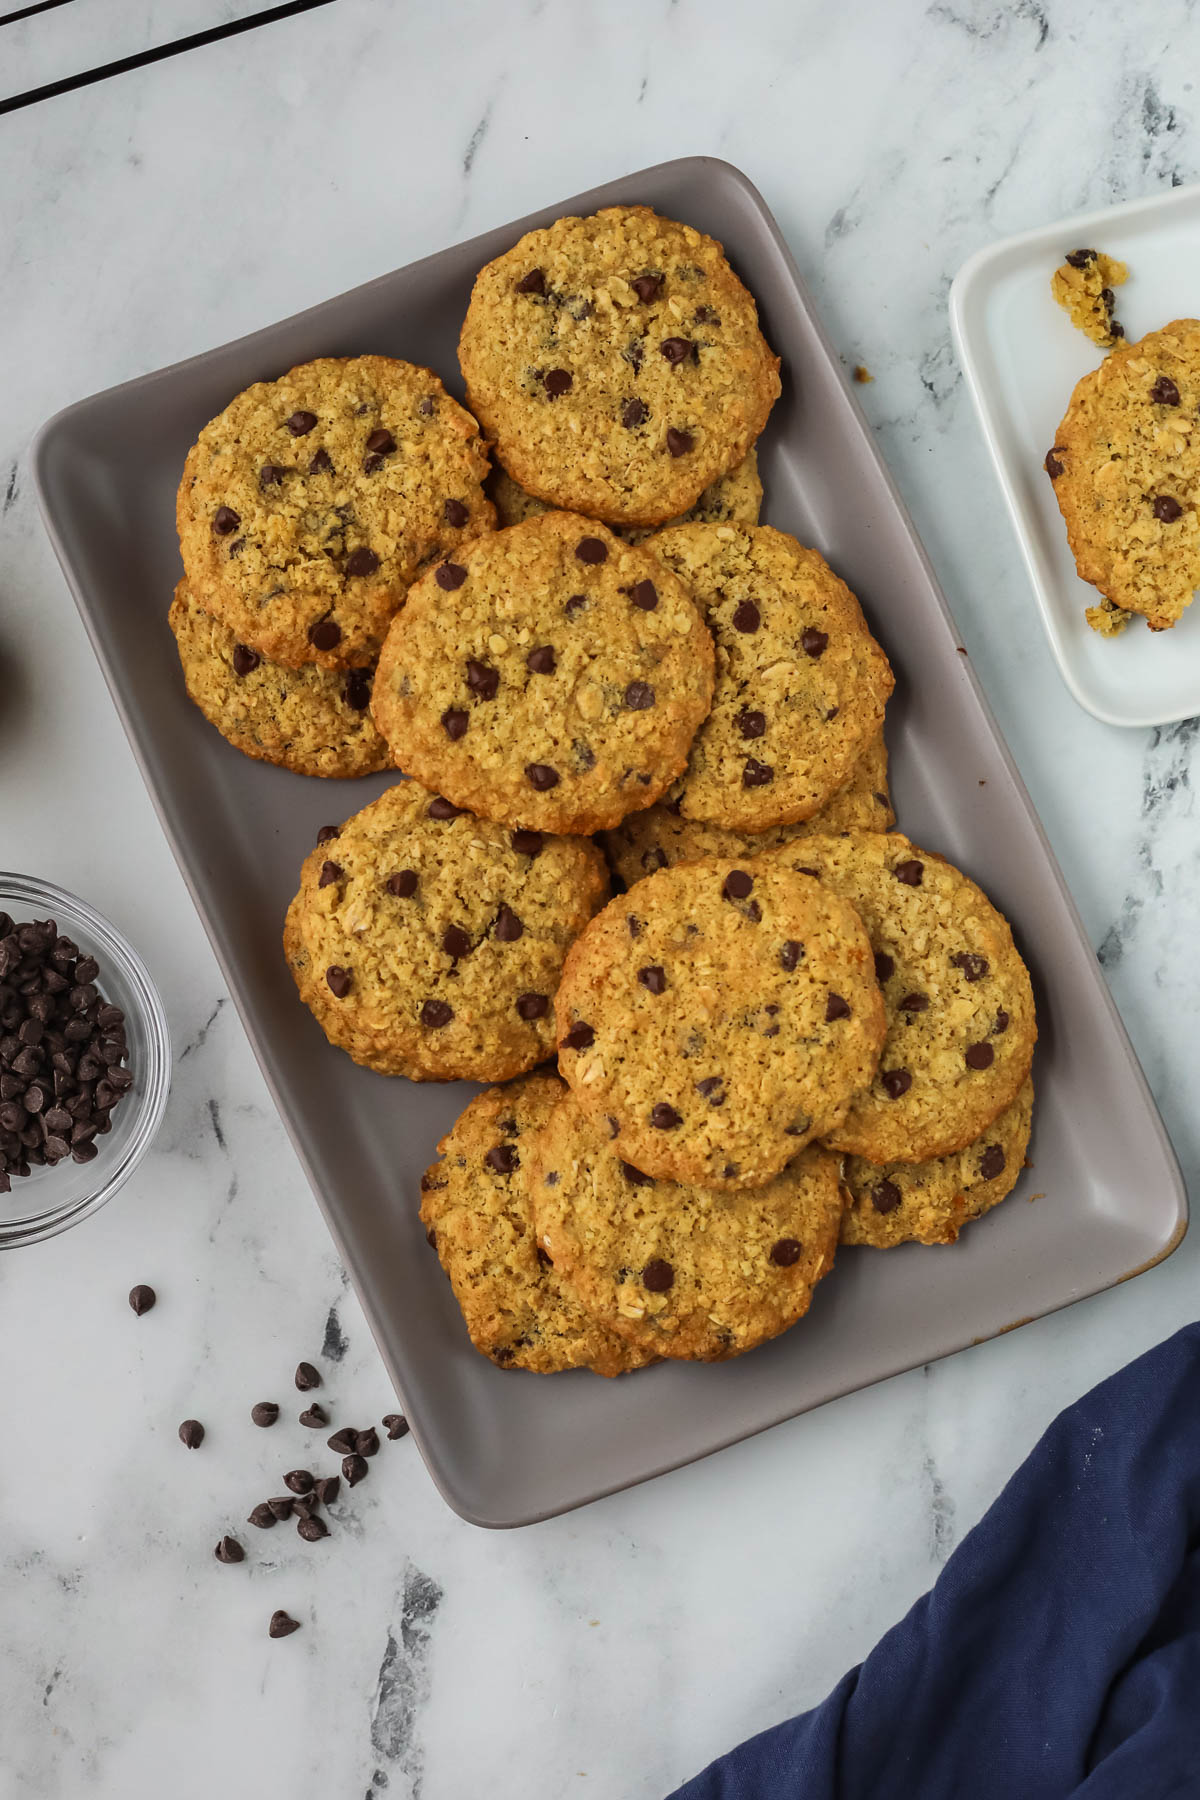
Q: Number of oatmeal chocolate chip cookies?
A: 14